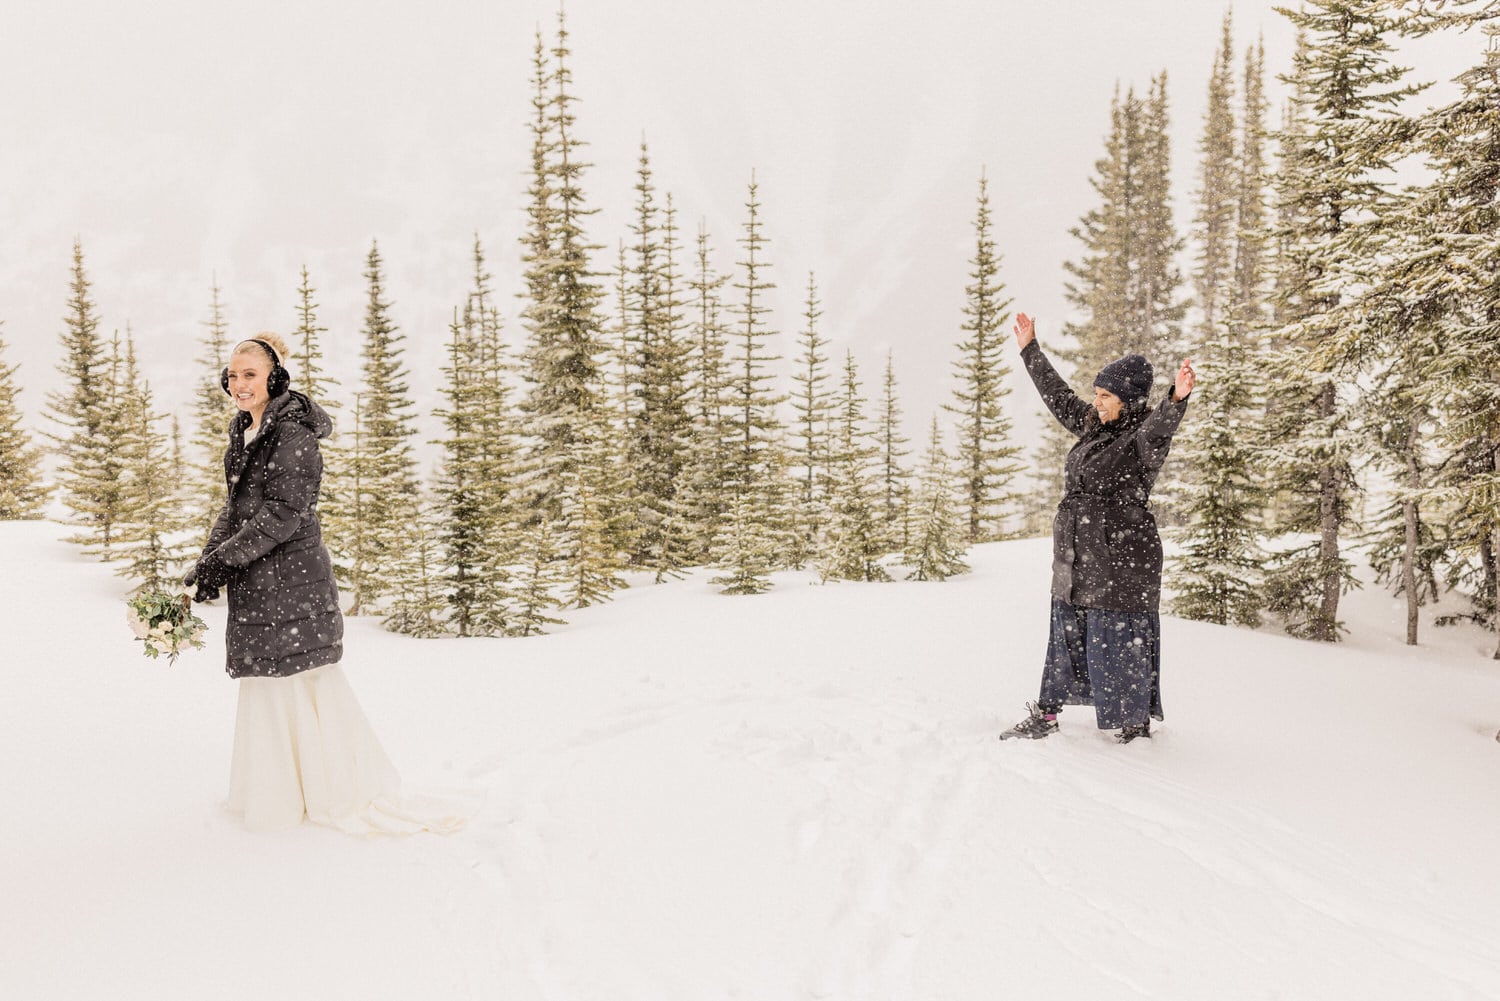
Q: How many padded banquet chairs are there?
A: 0